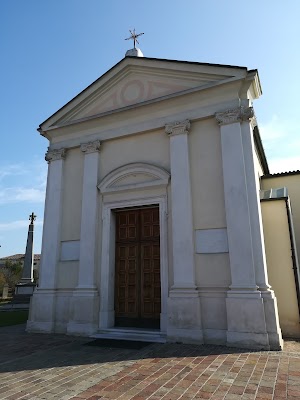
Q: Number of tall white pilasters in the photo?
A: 4